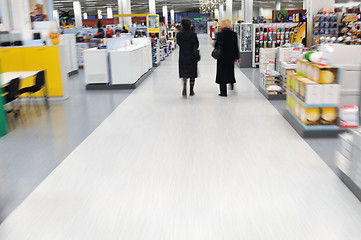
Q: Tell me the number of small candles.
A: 0